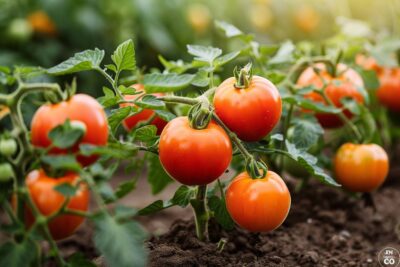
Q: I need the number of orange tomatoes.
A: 2